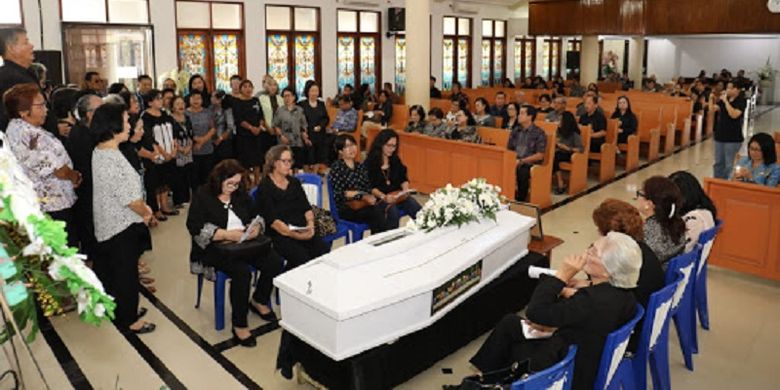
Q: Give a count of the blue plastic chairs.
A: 10